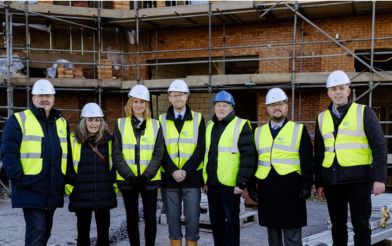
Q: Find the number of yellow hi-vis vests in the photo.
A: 7